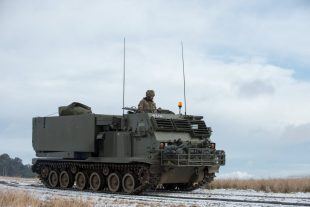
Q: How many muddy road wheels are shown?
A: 6